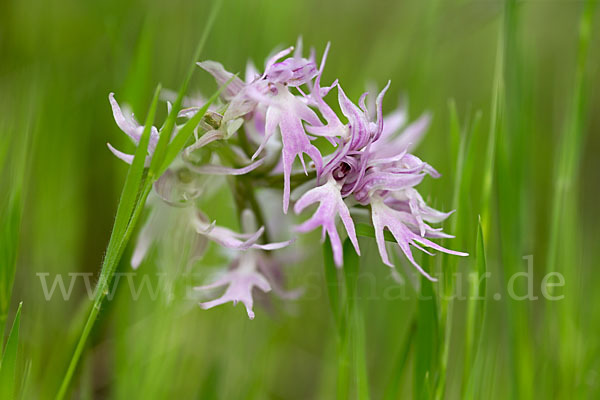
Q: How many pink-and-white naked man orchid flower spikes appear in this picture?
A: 1